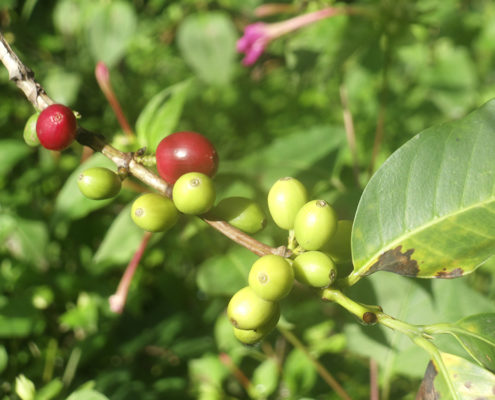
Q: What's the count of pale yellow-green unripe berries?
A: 12